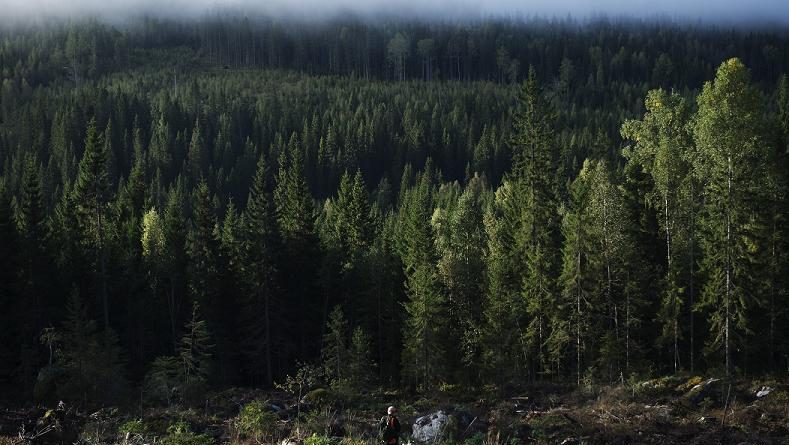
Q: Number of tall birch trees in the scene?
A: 2